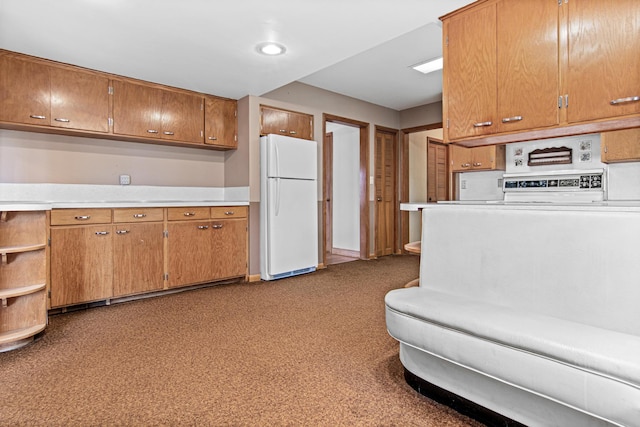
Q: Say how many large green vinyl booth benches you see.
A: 0